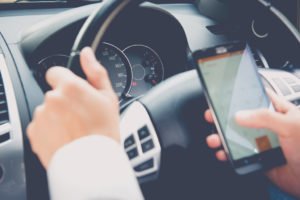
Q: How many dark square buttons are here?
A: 4